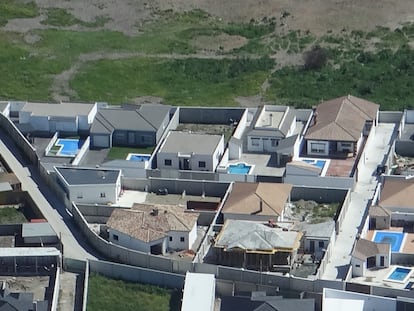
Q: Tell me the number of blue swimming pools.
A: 6